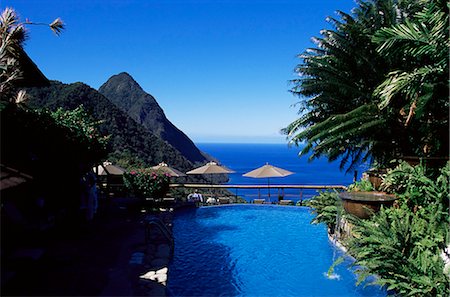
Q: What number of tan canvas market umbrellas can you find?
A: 4